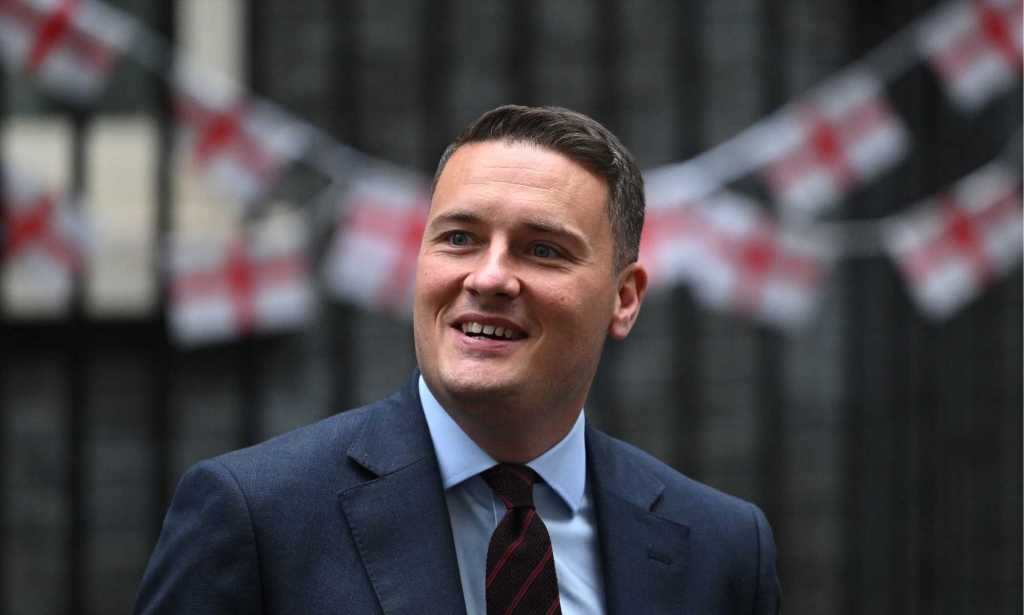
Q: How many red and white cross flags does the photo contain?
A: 10